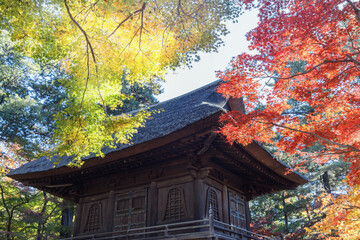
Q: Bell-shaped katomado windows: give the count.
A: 3